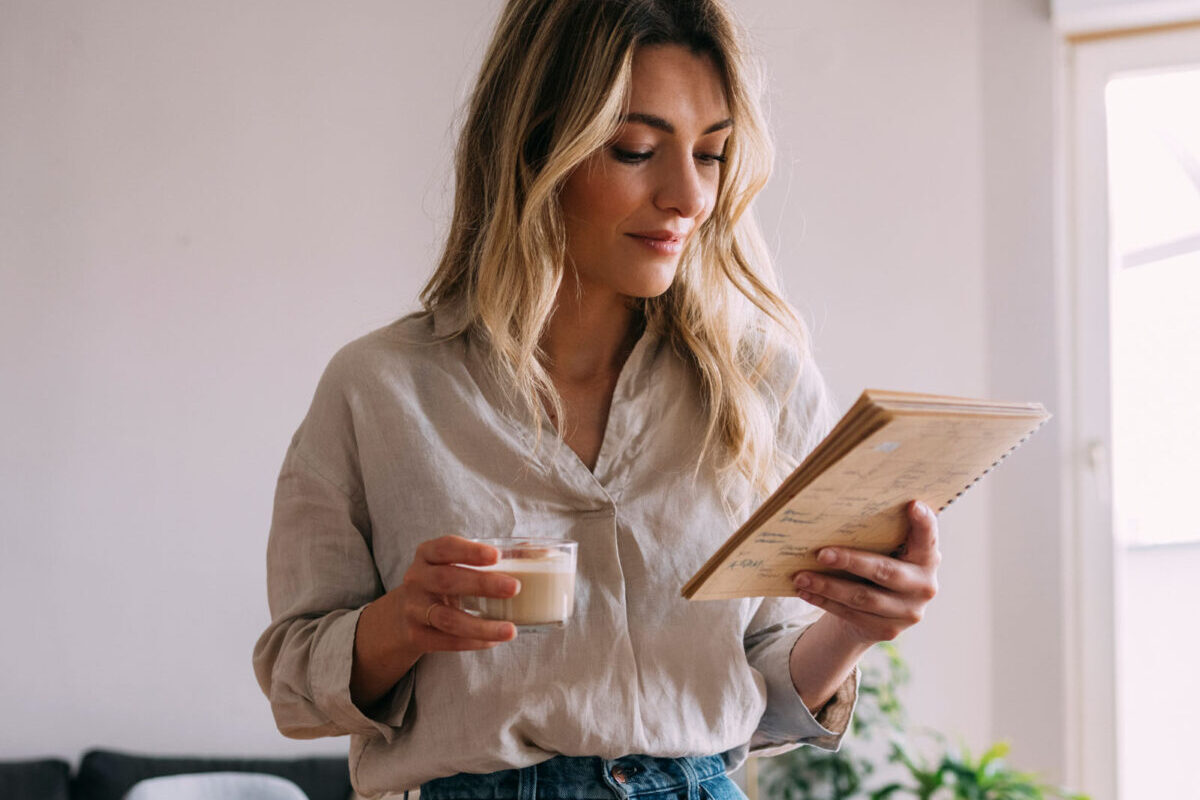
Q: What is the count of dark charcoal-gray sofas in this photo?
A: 1